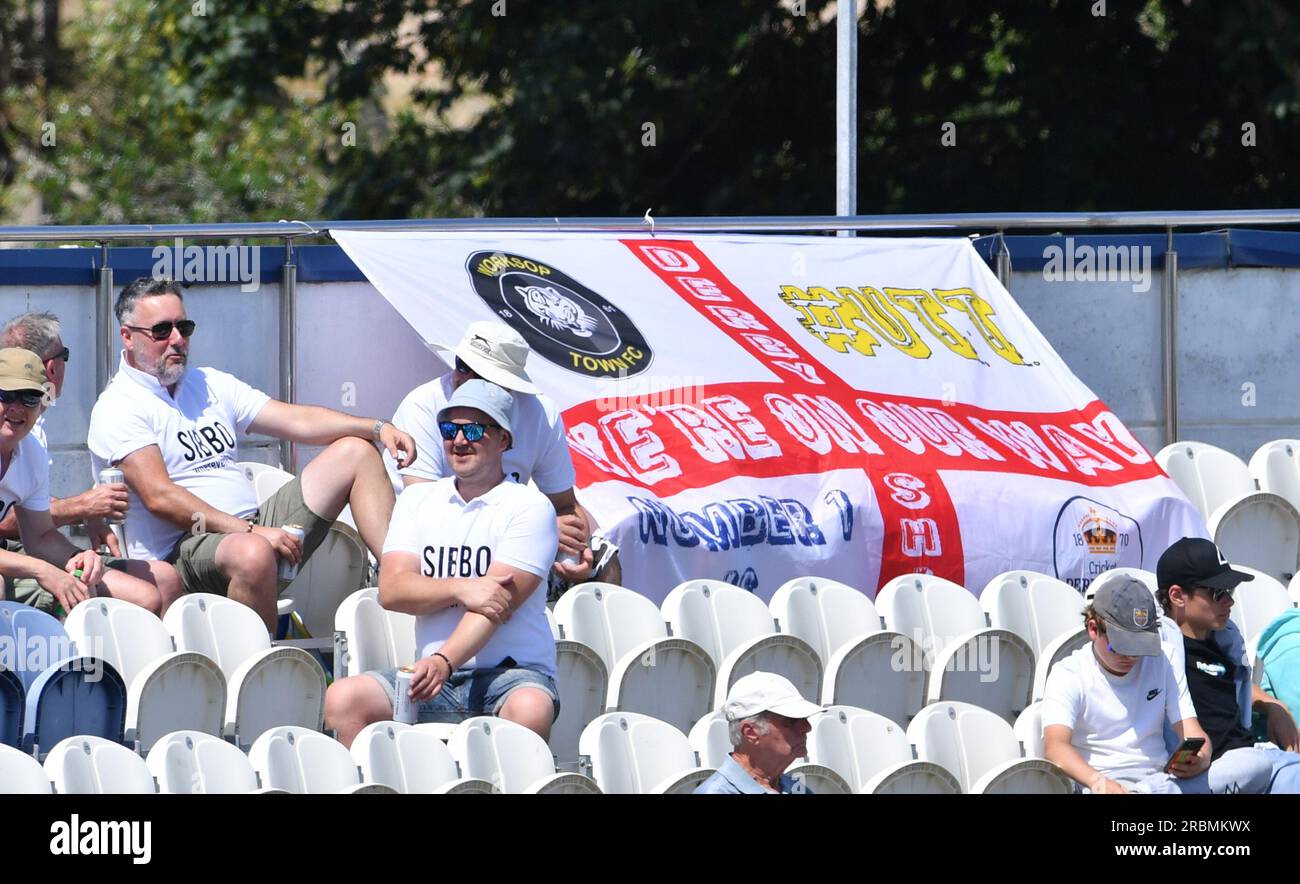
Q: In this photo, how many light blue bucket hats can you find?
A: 1